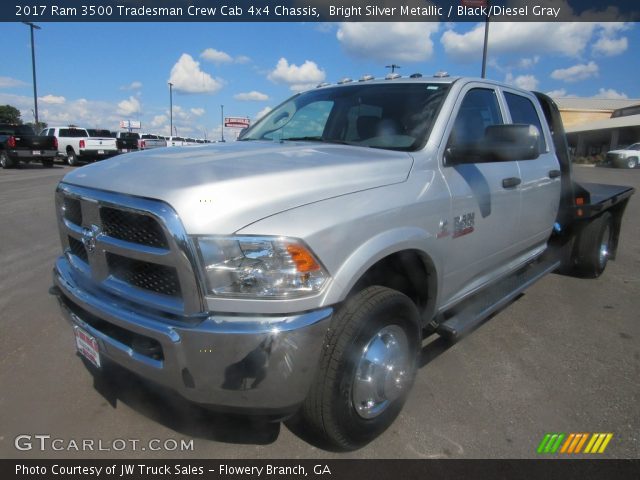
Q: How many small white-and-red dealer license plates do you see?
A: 1